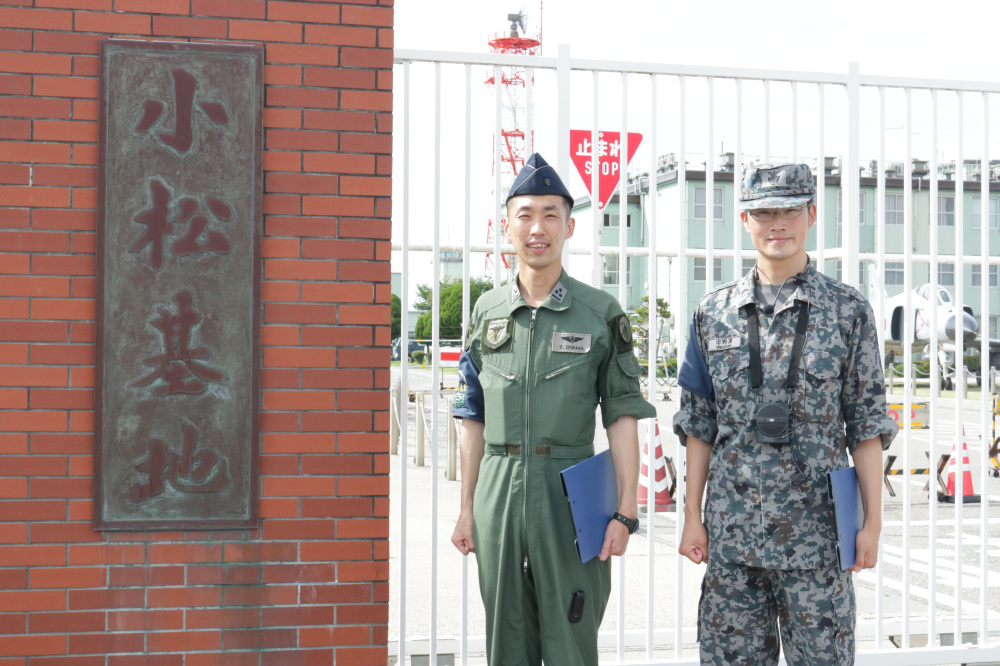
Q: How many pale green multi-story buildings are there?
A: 1